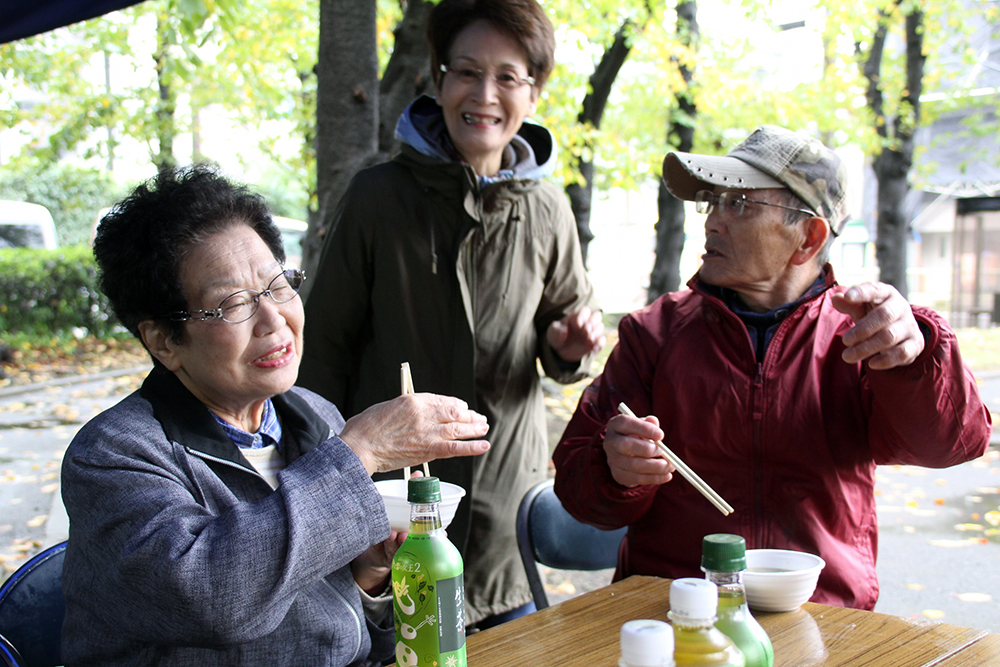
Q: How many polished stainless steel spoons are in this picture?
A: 0